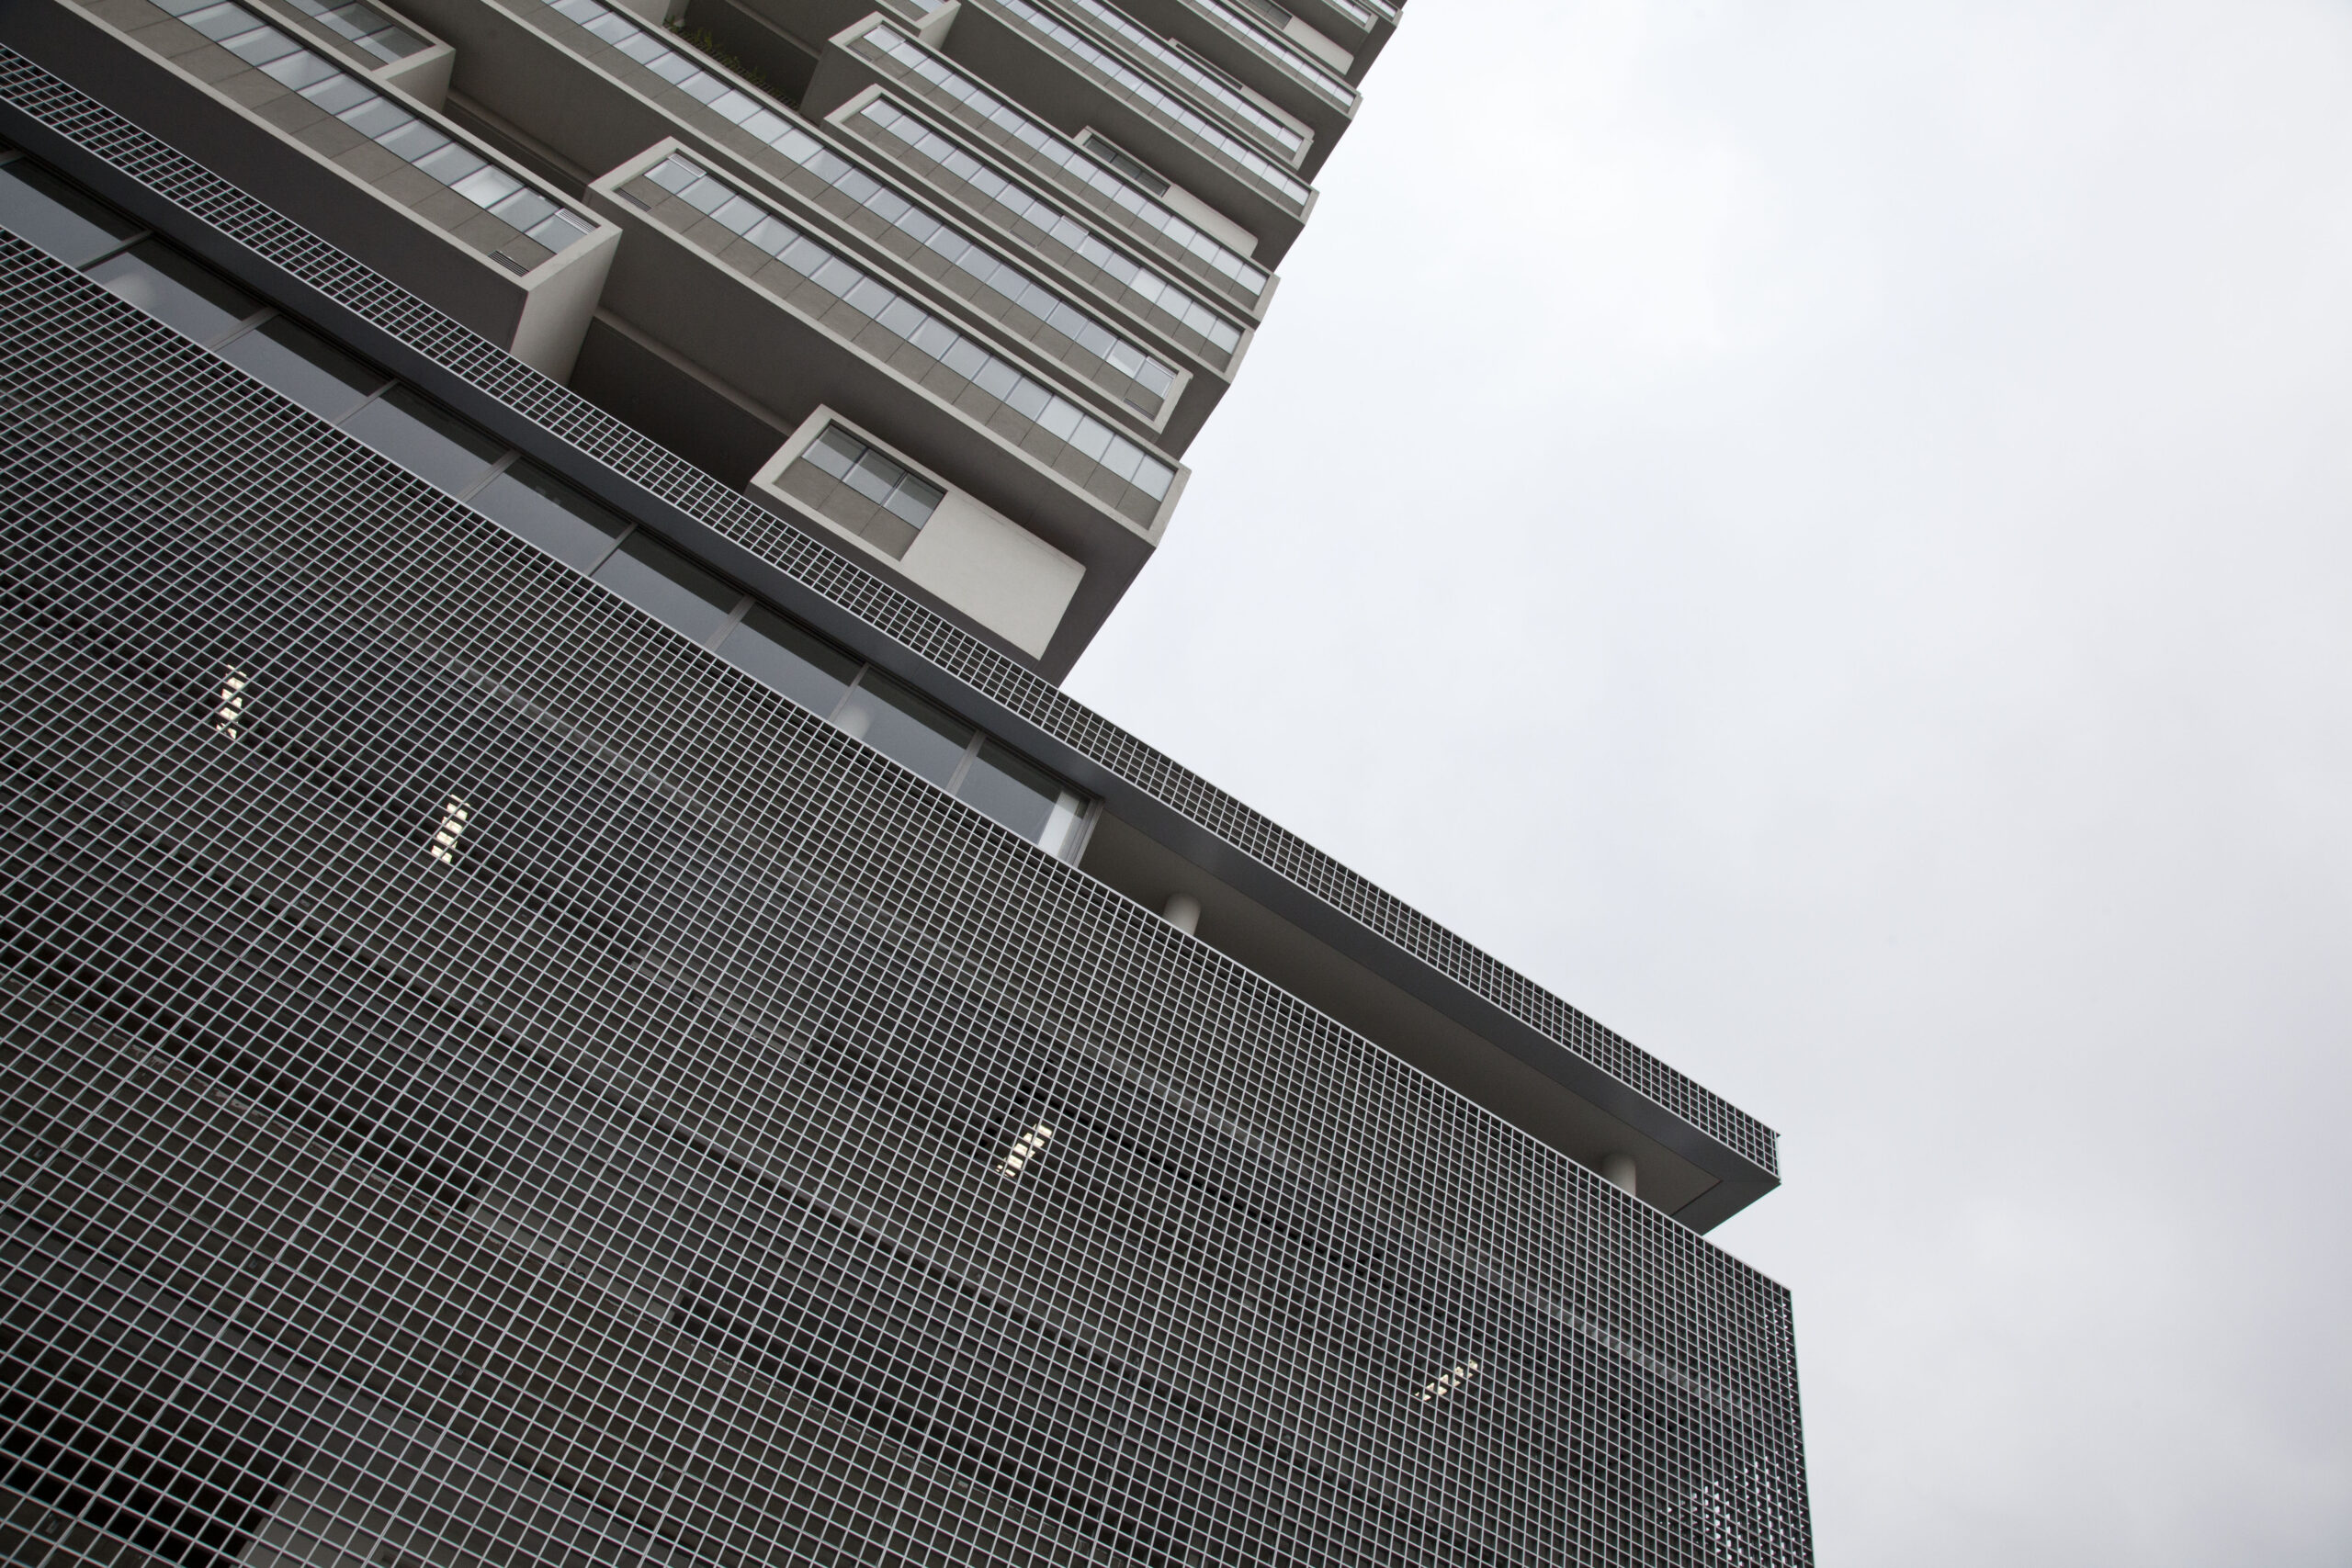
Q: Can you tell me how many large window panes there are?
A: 9